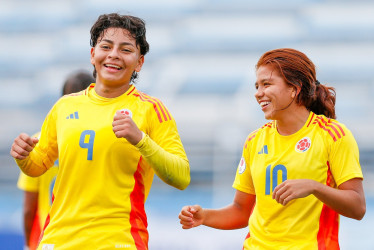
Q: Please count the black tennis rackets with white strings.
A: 0